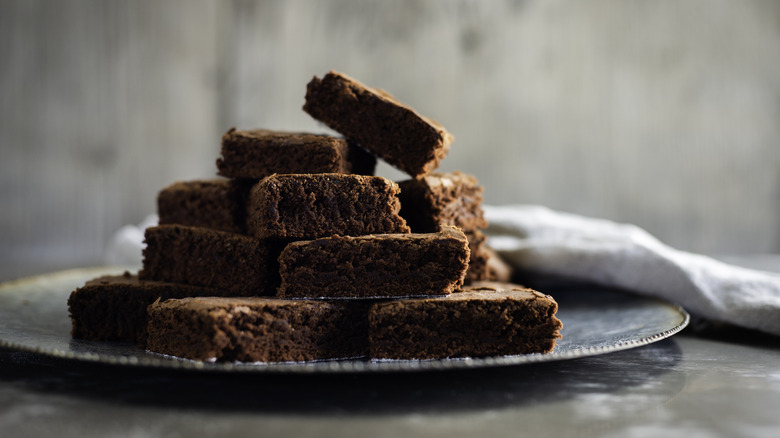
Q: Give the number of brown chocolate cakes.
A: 11